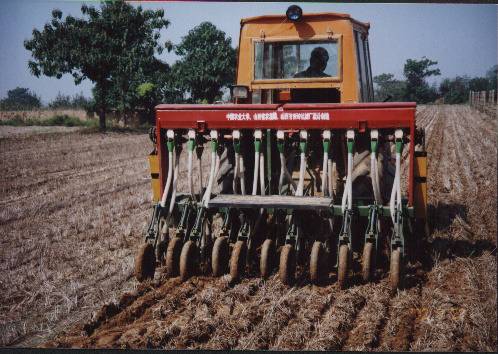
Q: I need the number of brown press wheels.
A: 11